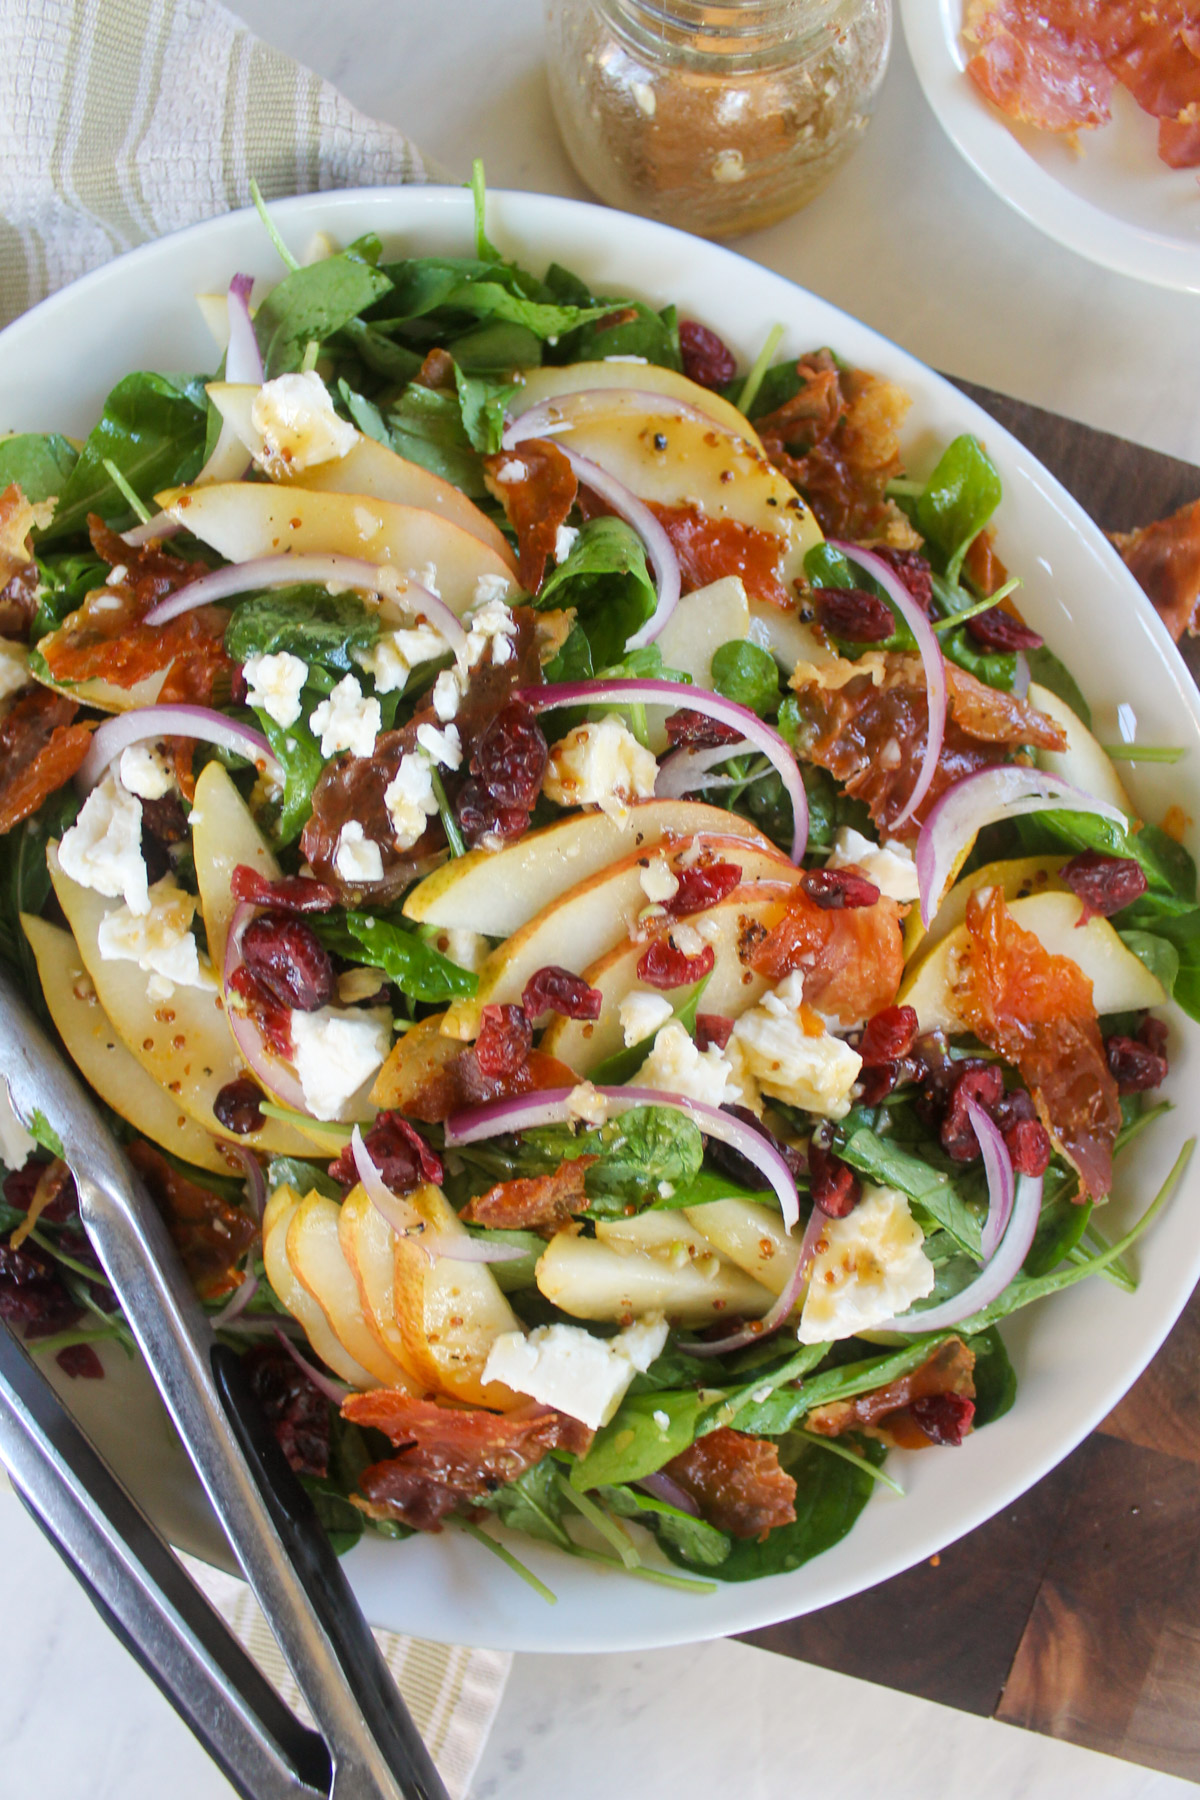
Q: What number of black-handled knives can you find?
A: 0